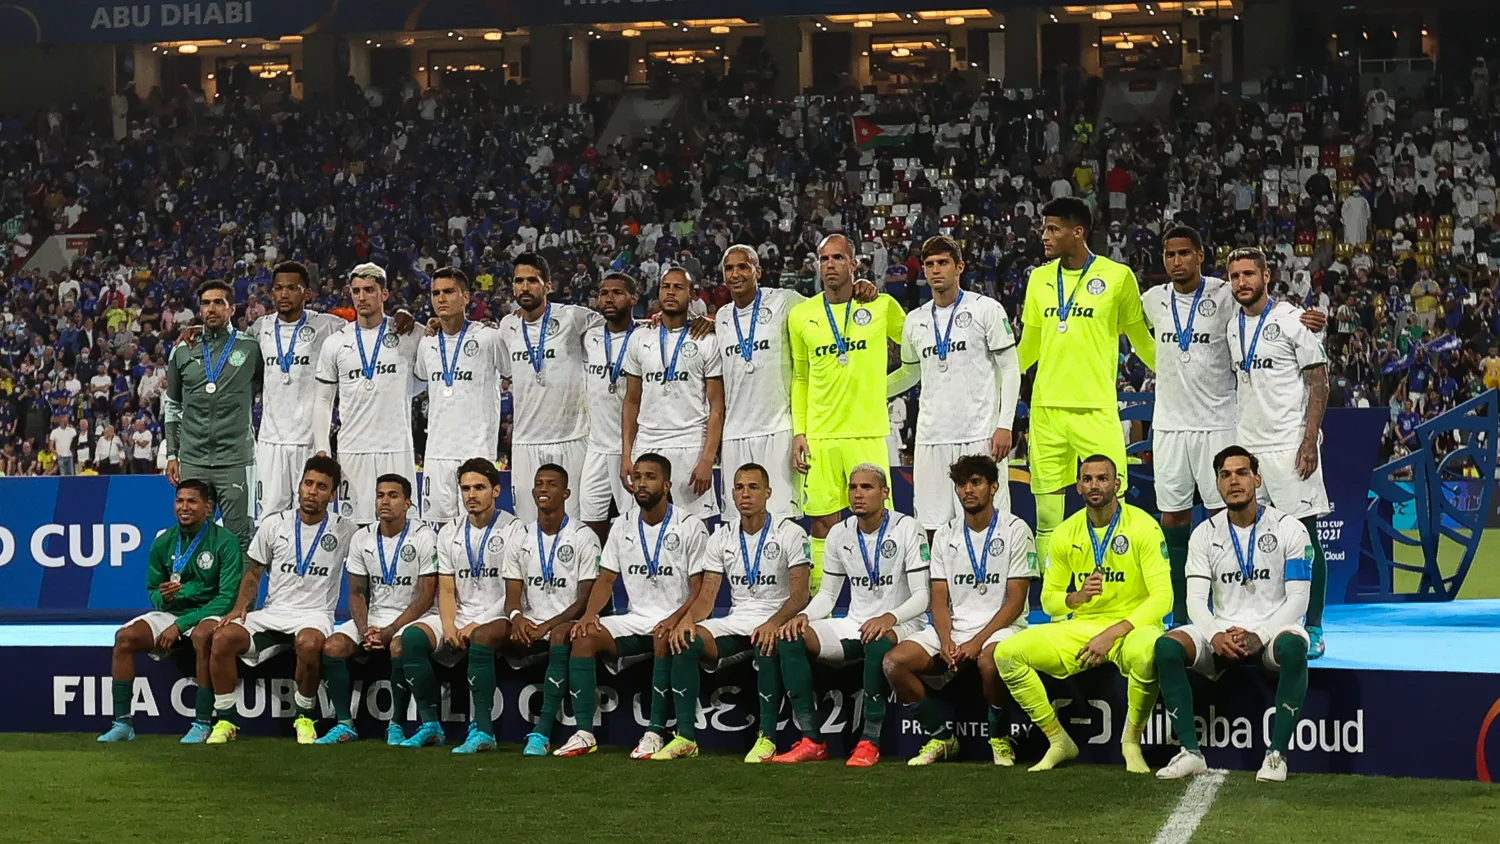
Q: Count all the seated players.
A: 11